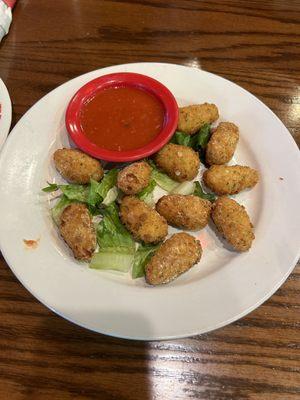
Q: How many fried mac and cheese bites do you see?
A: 11